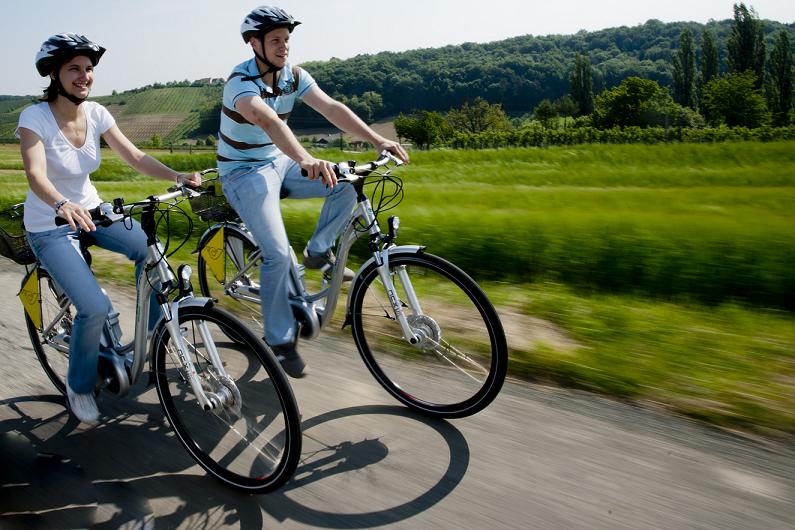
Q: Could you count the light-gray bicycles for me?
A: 2